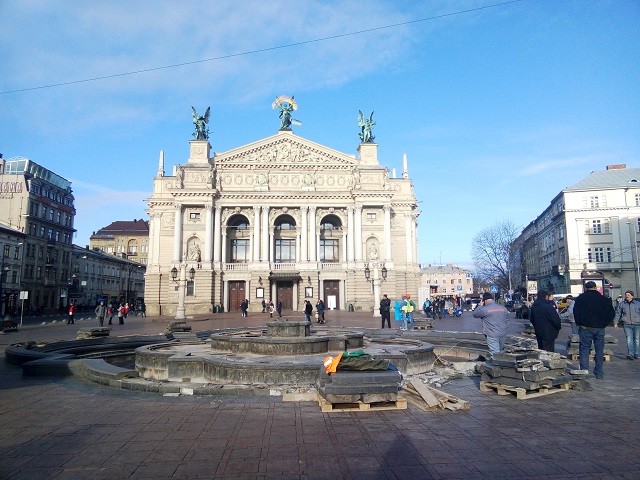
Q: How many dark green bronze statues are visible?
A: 3